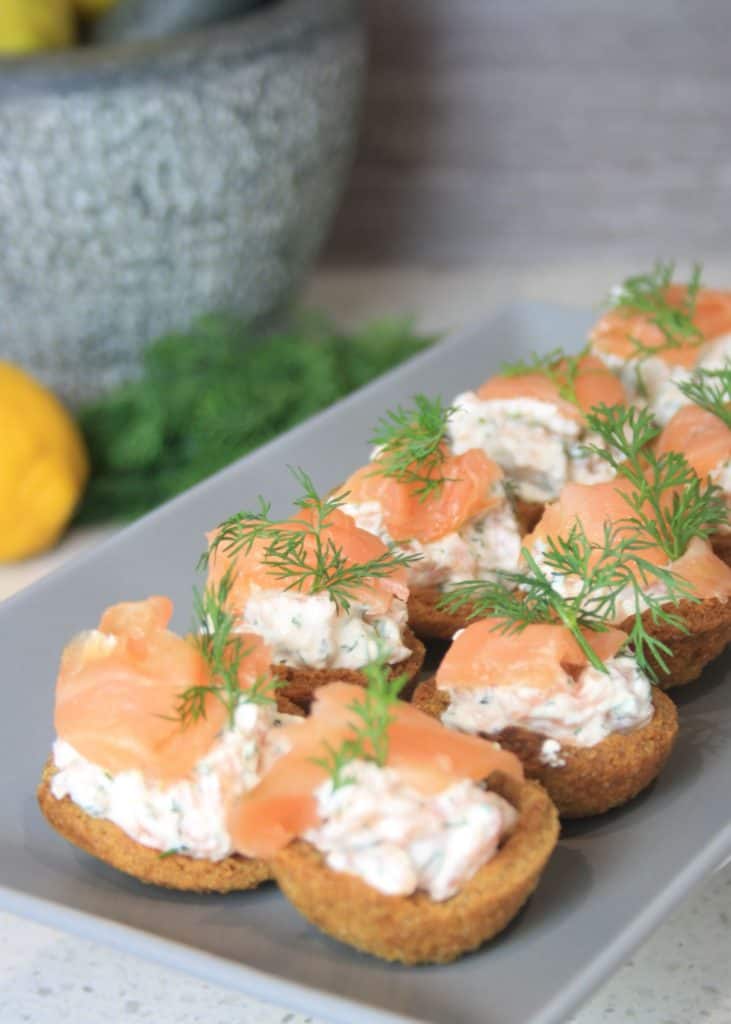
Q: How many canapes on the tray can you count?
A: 9